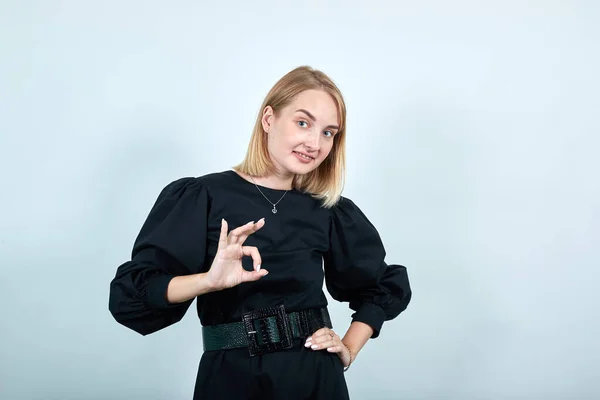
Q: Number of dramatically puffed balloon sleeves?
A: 2